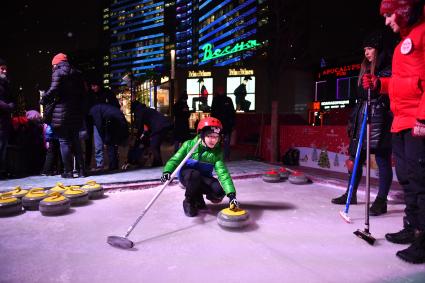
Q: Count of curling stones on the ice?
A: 11